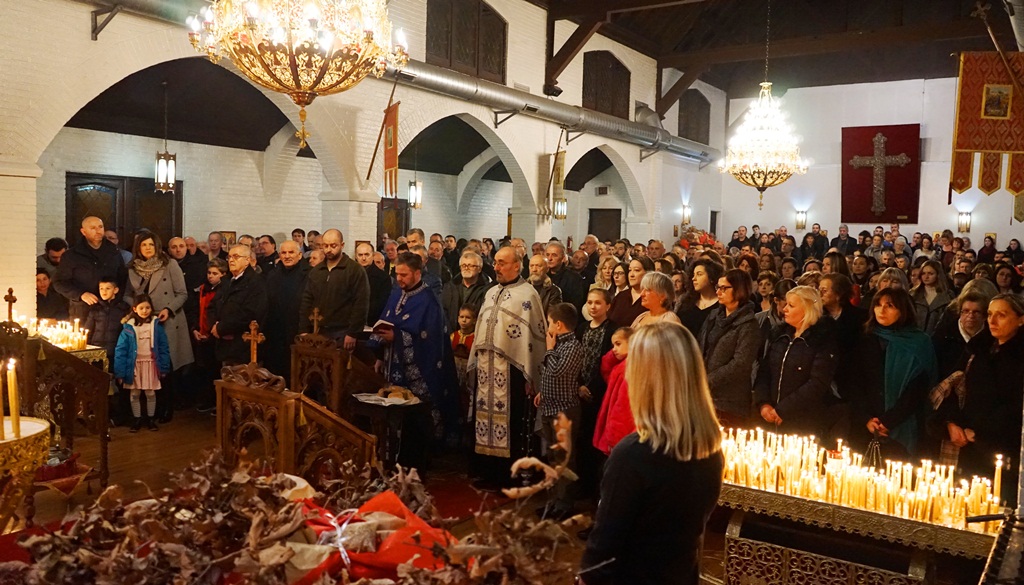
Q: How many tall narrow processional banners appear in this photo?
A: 3